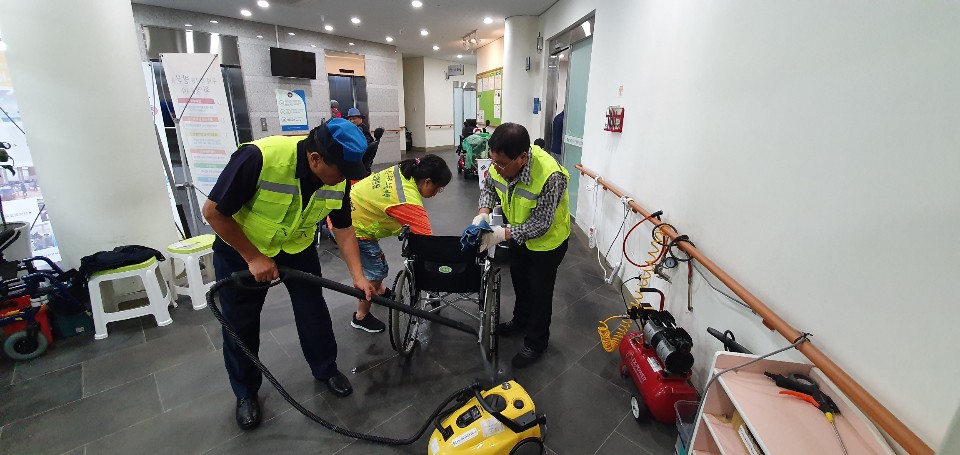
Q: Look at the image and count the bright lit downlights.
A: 10